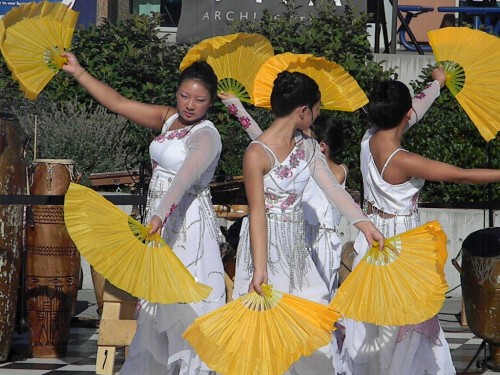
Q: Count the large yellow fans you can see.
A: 7